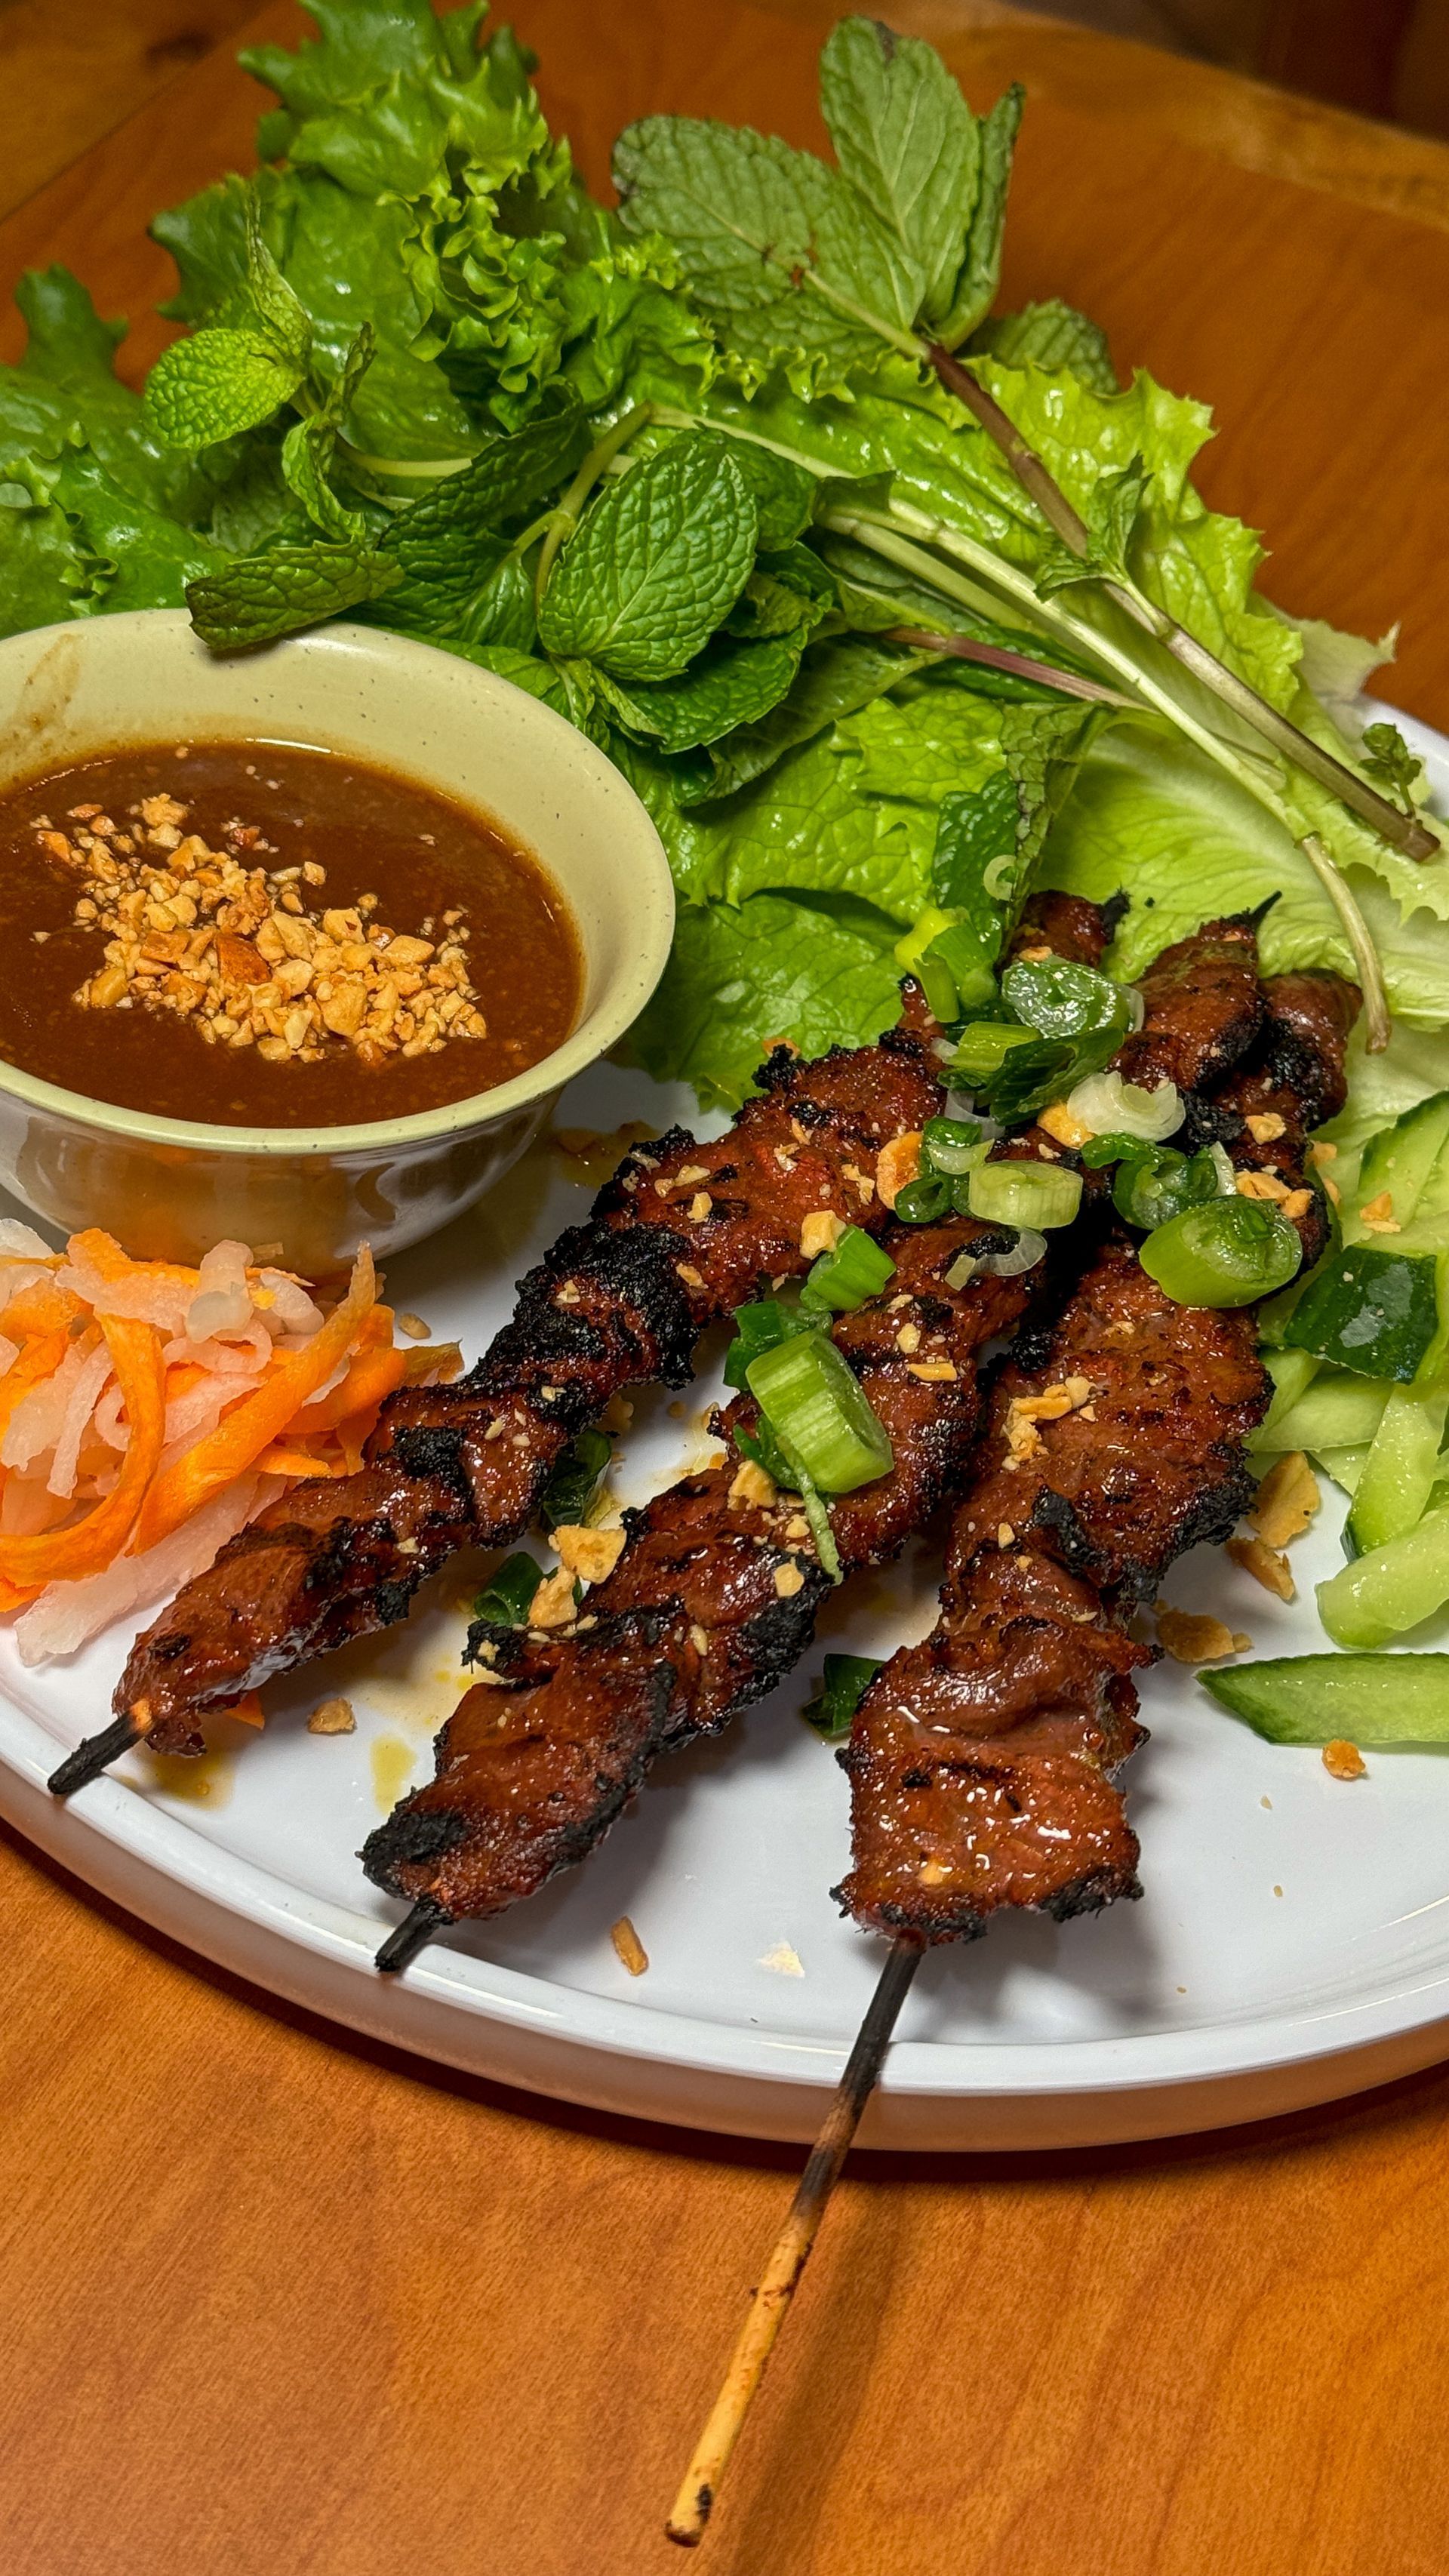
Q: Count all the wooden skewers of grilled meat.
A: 3